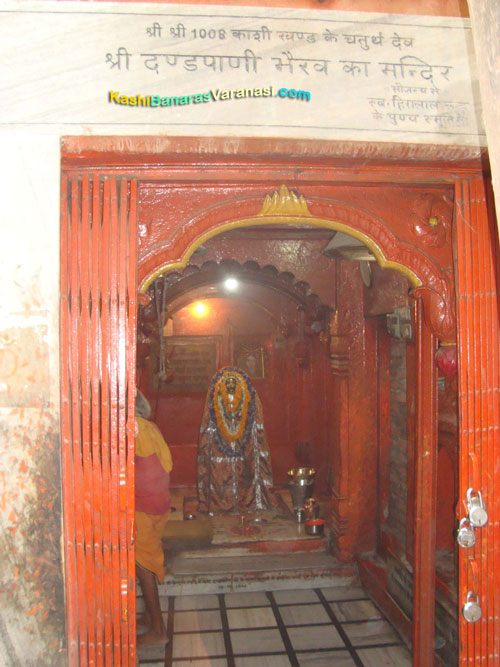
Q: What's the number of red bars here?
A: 14